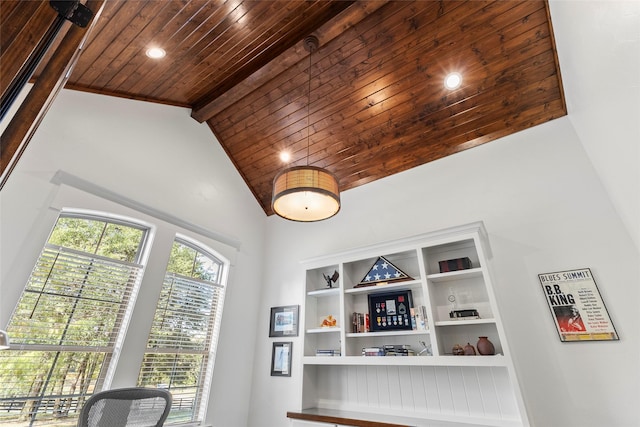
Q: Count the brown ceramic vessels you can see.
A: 3